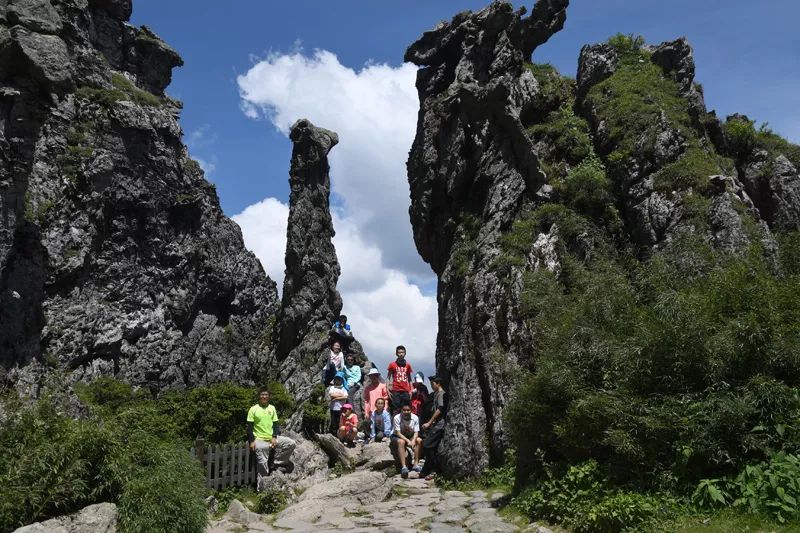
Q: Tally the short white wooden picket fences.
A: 1